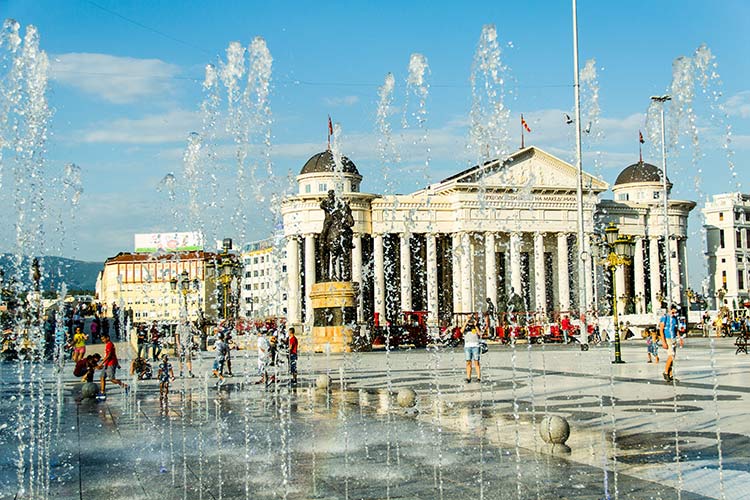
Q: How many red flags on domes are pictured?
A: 2